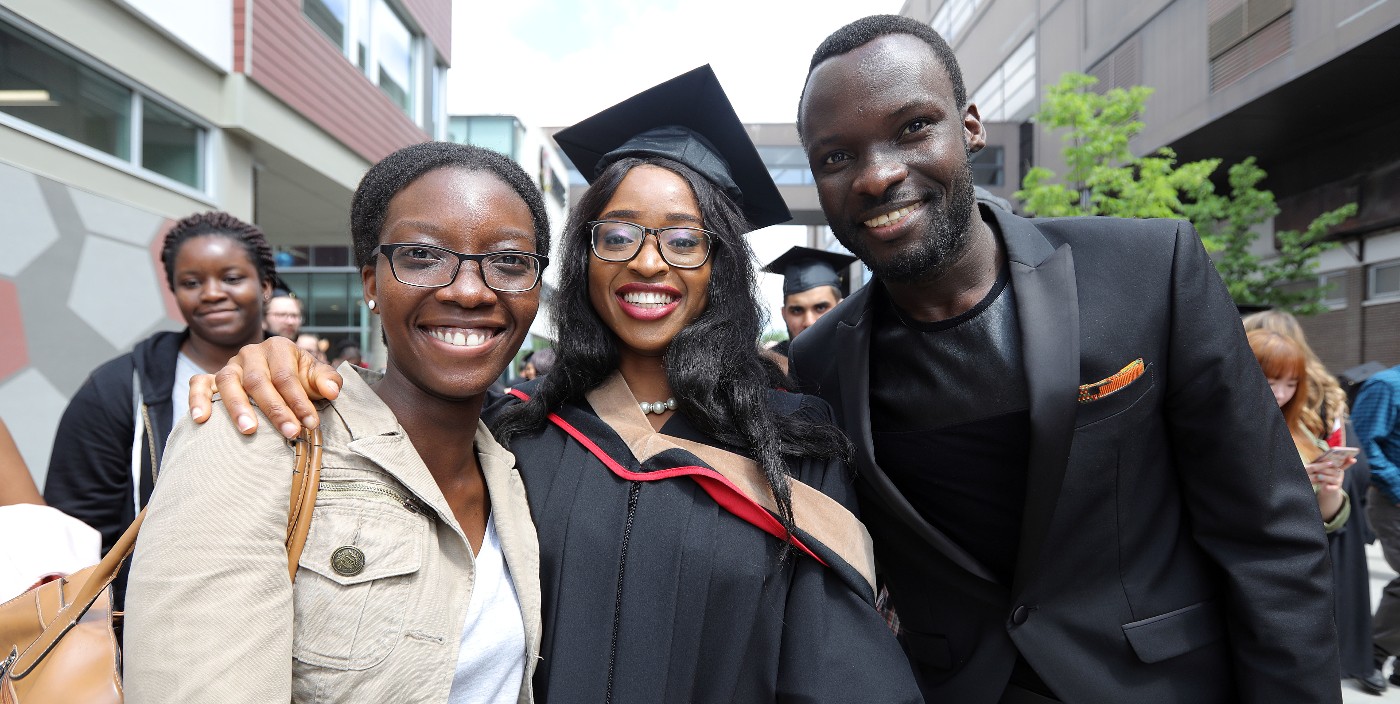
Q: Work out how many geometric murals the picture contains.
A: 1